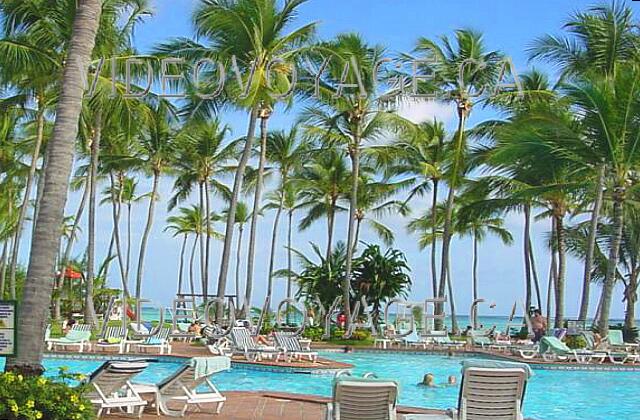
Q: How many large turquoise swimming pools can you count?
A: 1